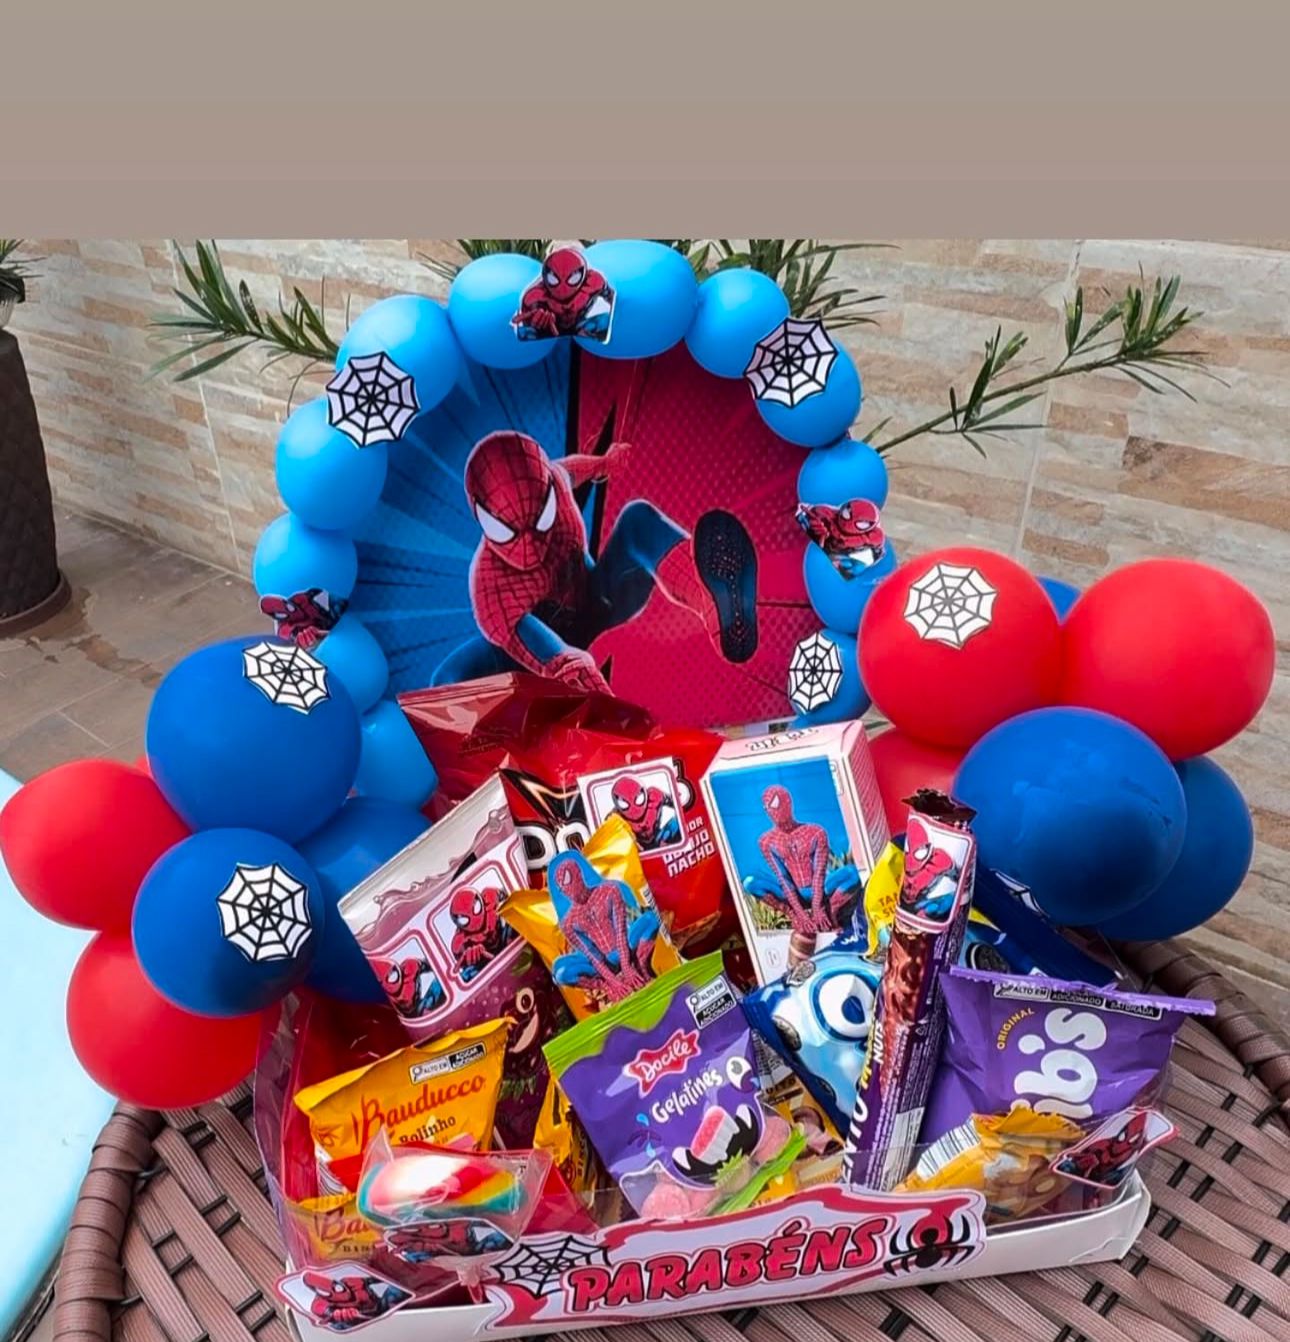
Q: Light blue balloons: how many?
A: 12